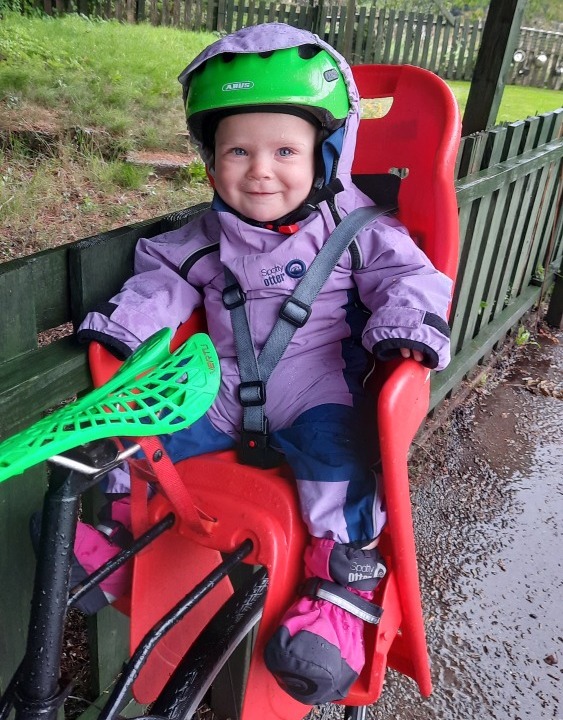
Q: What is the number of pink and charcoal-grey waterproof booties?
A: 2